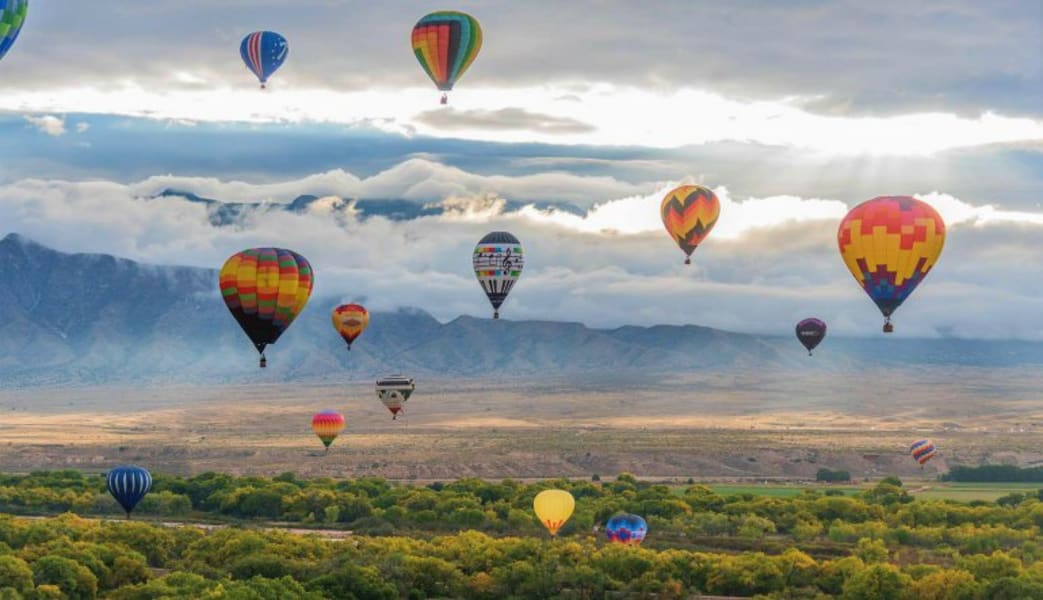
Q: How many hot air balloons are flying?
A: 15